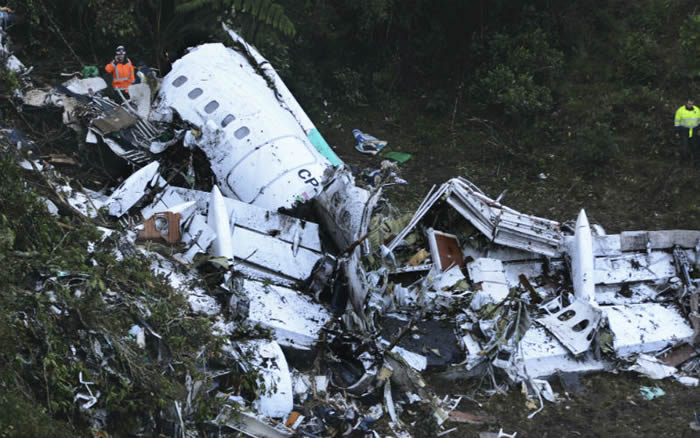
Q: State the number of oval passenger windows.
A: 5